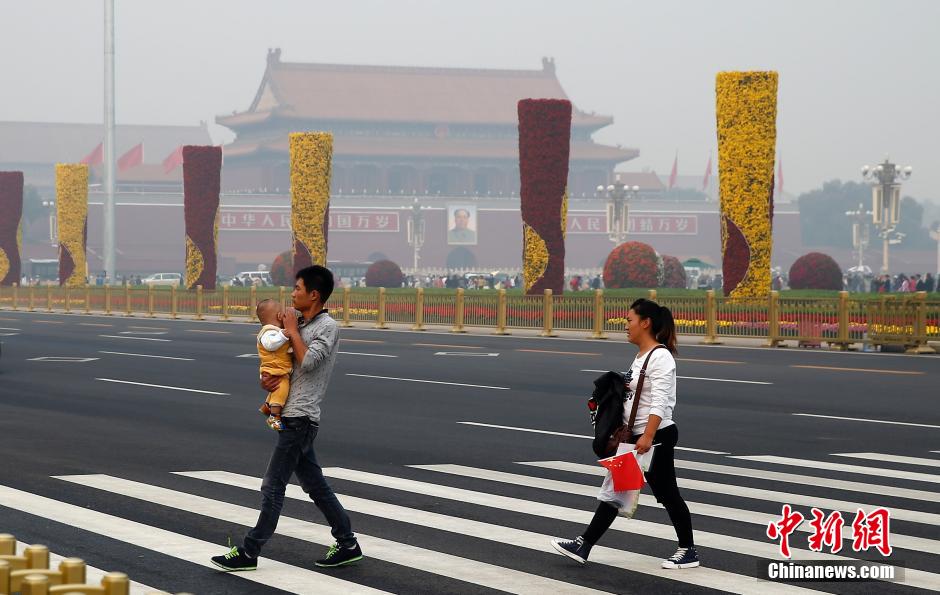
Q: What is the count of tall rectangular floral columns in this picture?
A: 6